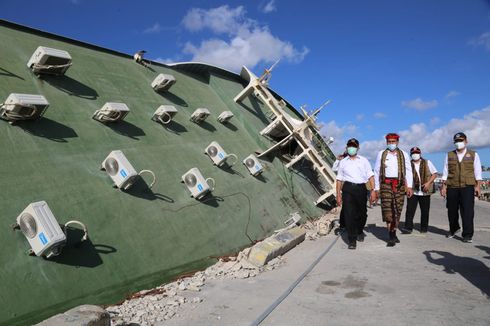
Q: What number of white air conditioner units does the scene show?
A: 12